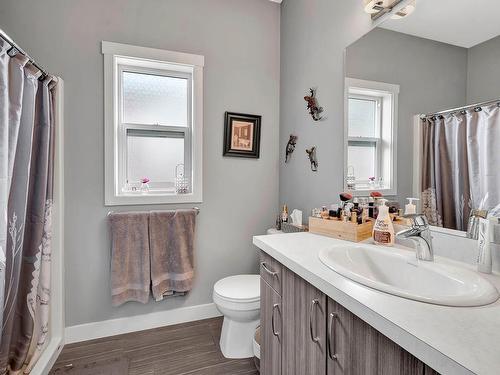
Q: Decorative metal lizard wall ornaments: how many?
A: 3